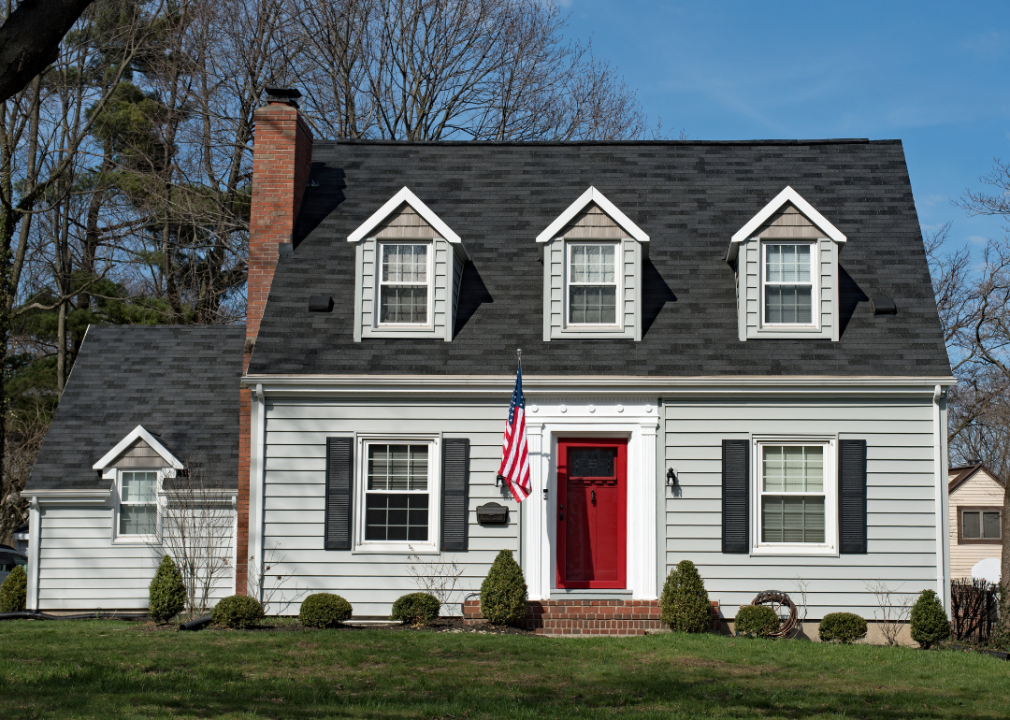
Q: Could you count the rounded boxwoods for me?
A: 5